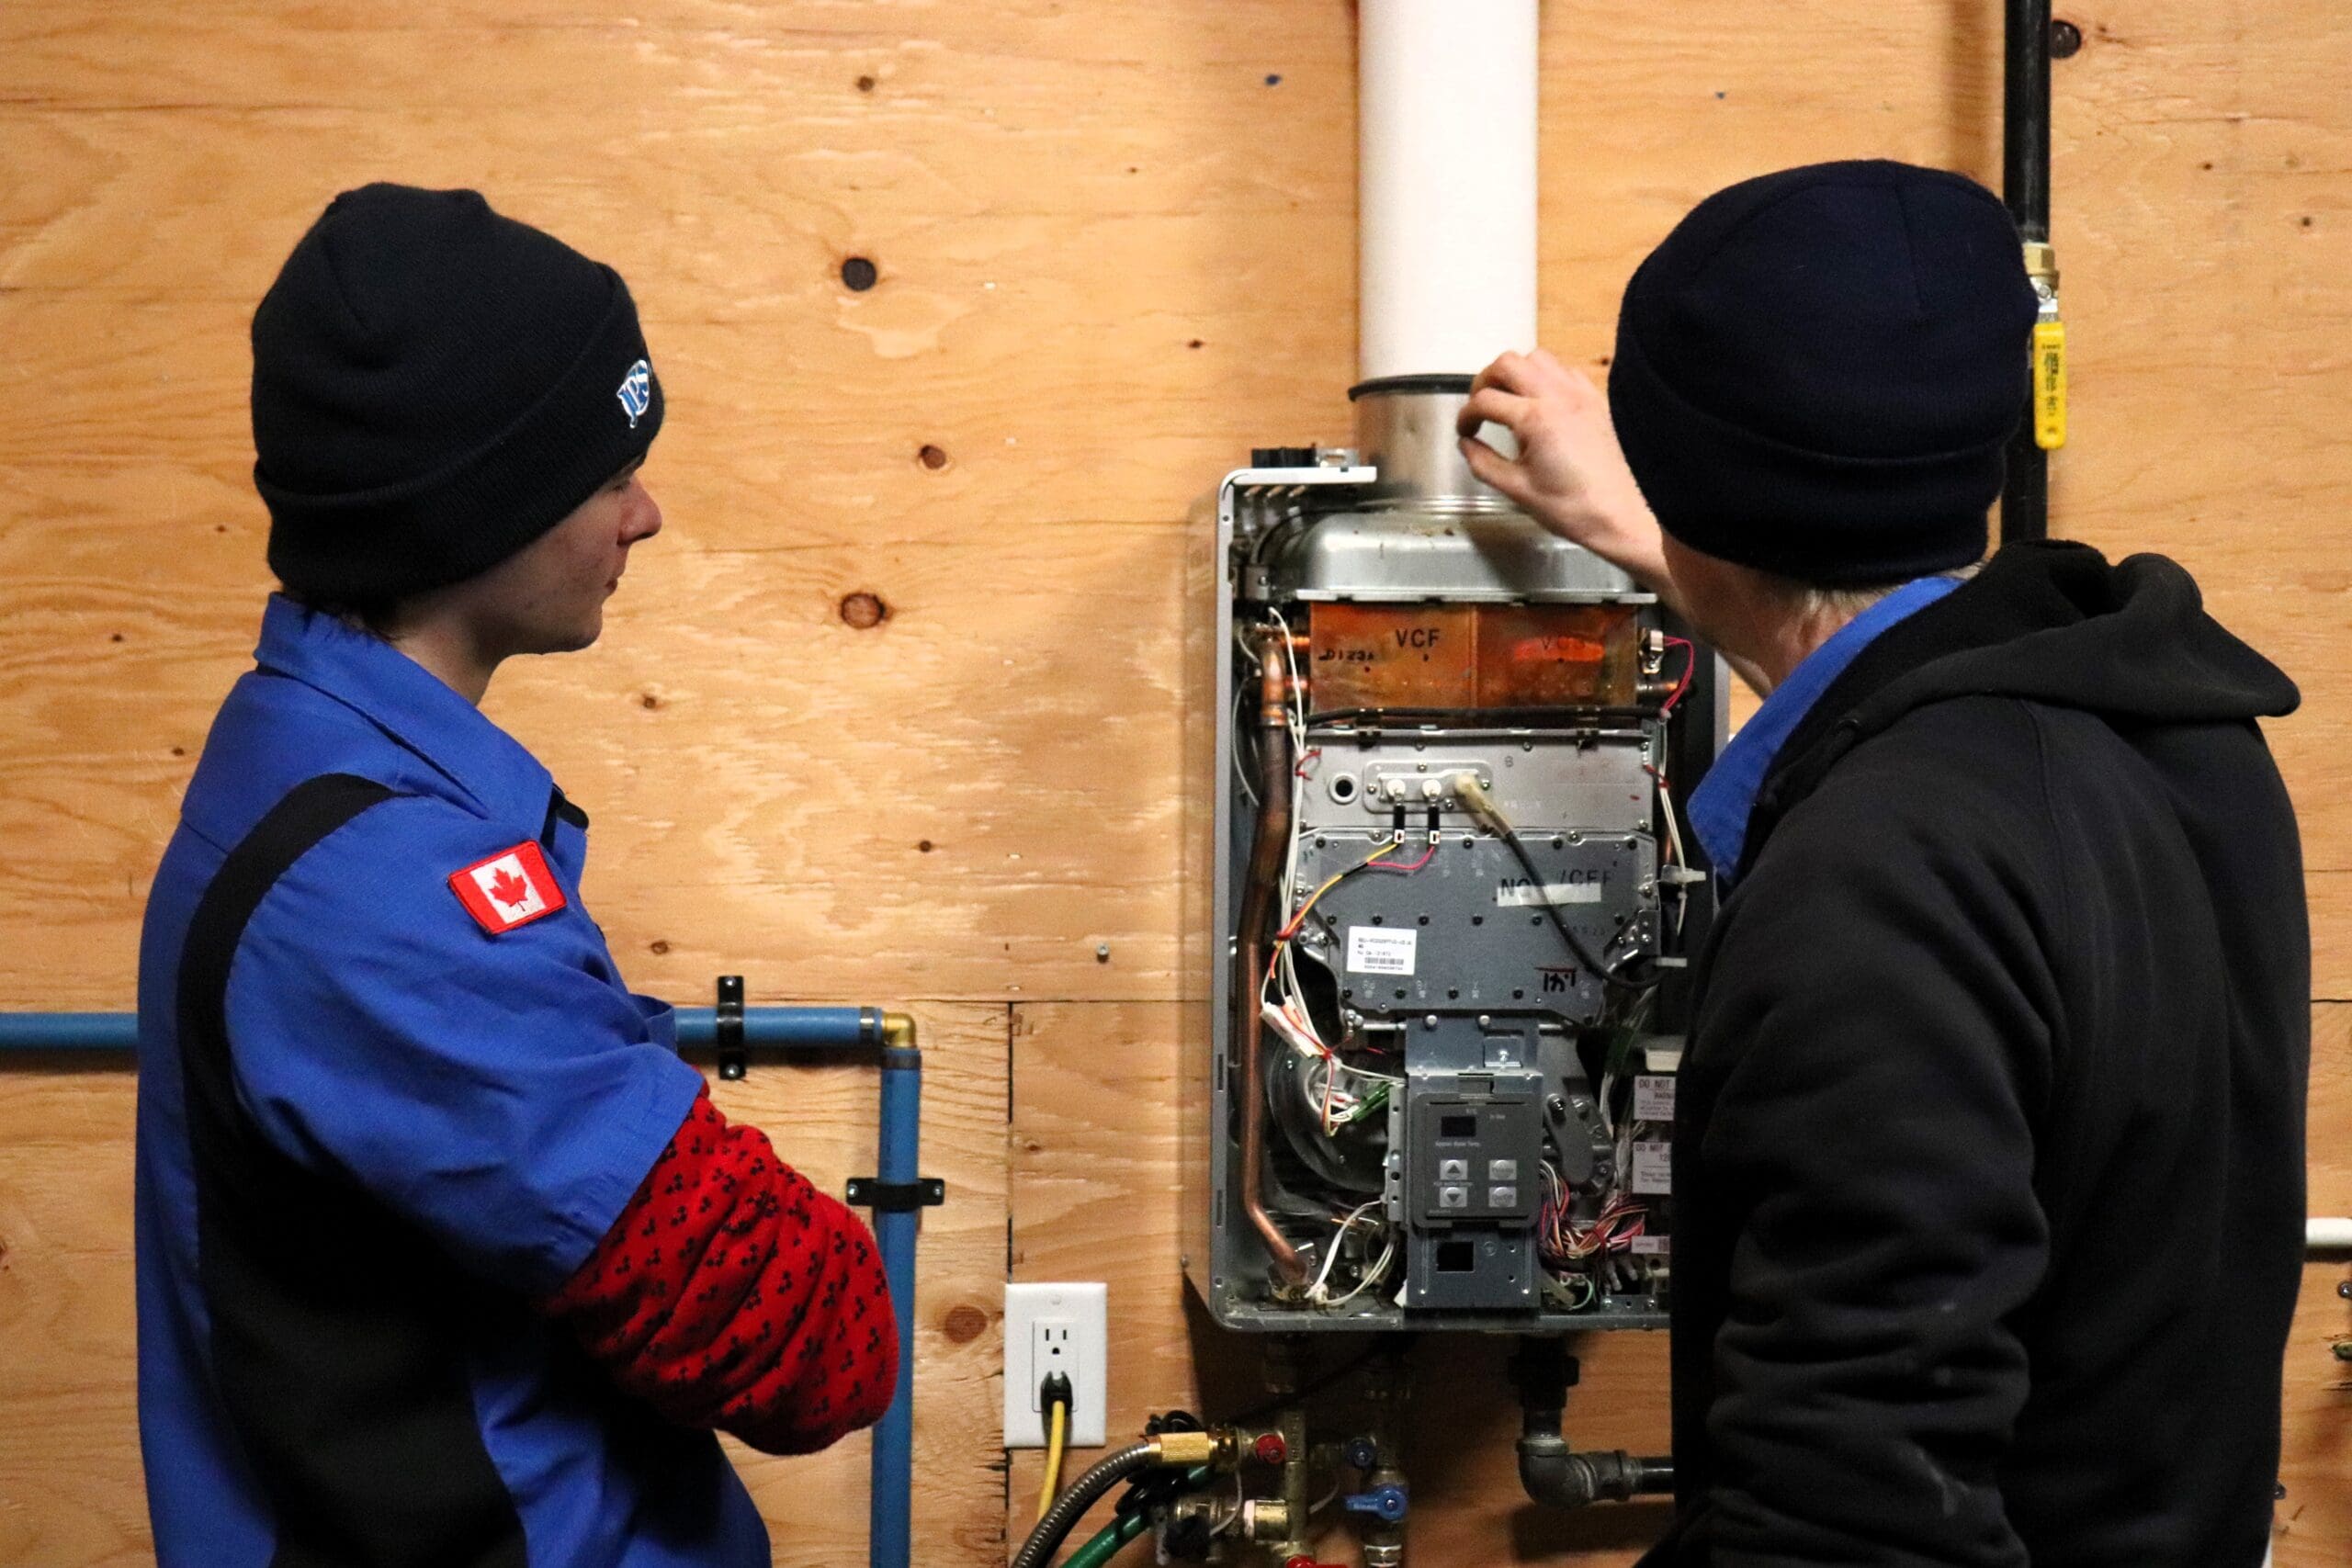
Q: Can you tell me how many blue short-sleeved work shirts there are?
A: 1